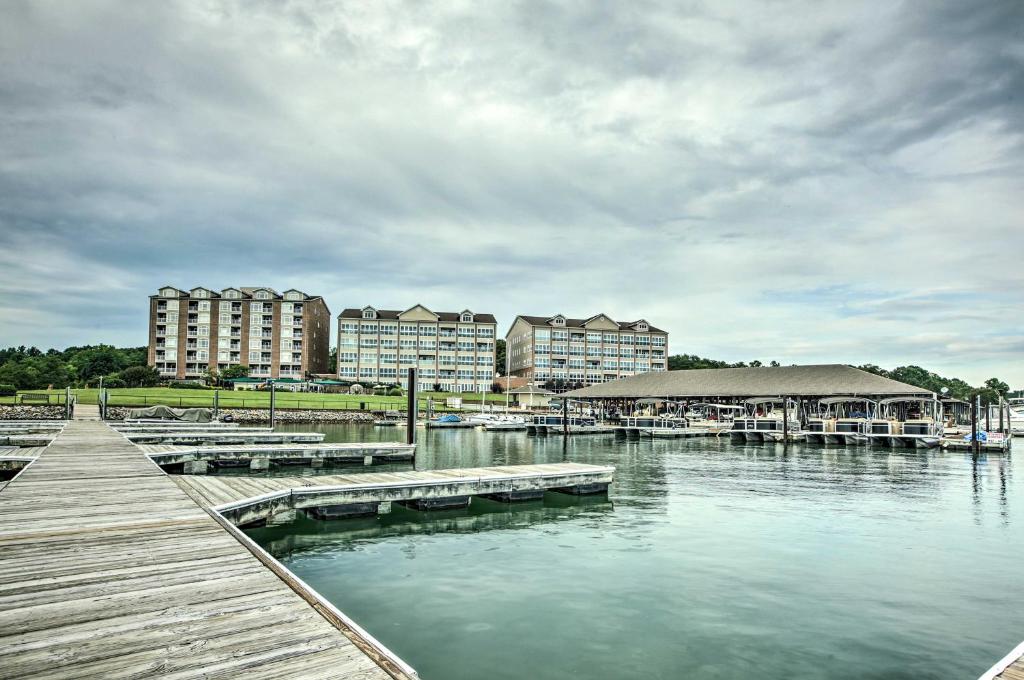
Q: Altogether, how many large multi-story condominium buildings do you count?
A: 3